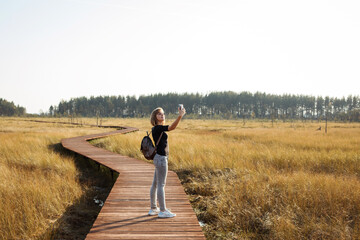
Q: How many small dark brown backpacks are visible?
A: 1